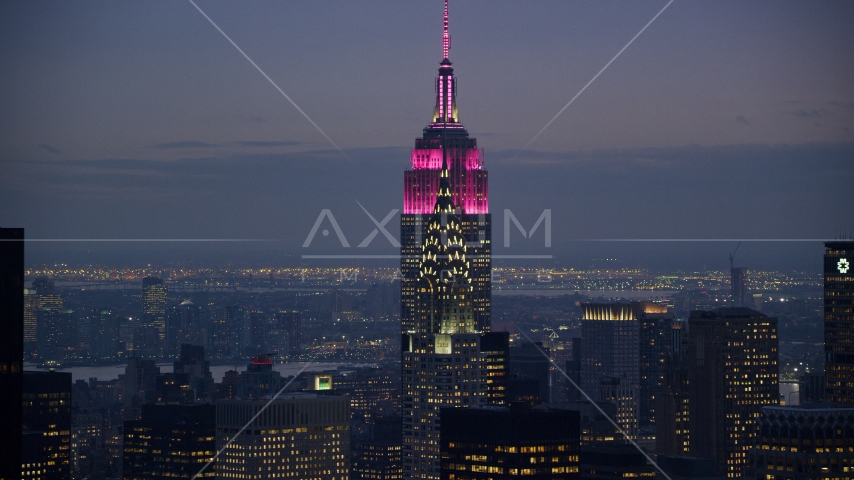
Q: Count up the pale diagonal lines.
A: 4